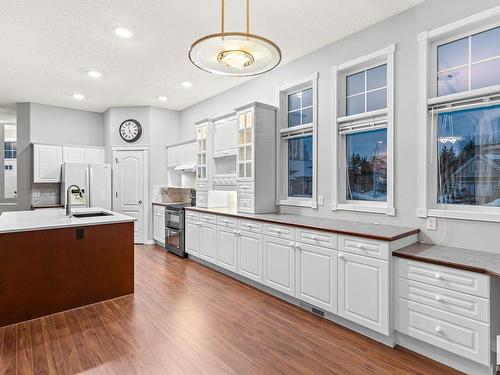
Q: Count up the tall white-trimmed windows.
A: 3